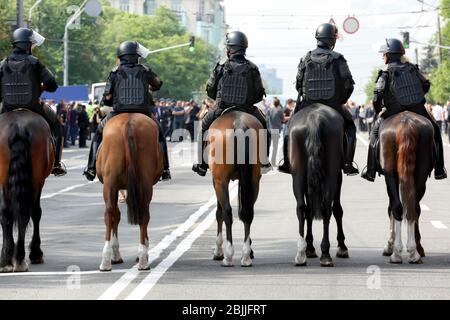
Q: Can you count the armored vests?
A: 5